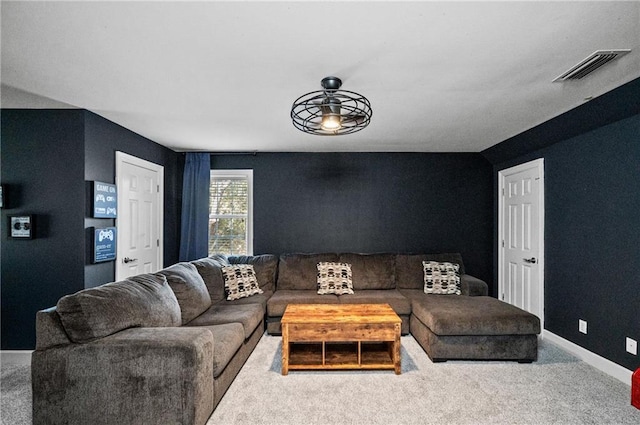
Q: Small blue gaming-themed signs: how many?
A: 2